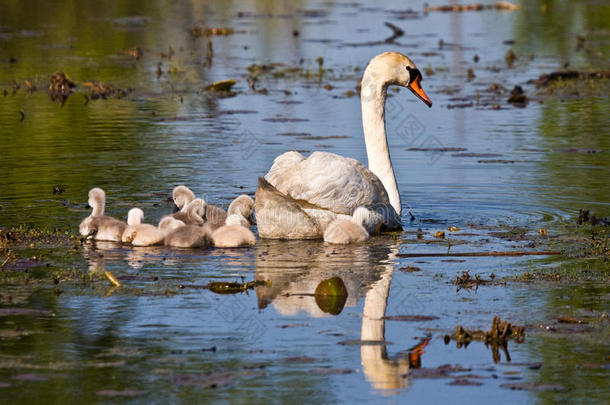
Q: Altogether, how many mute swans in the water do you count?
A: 9